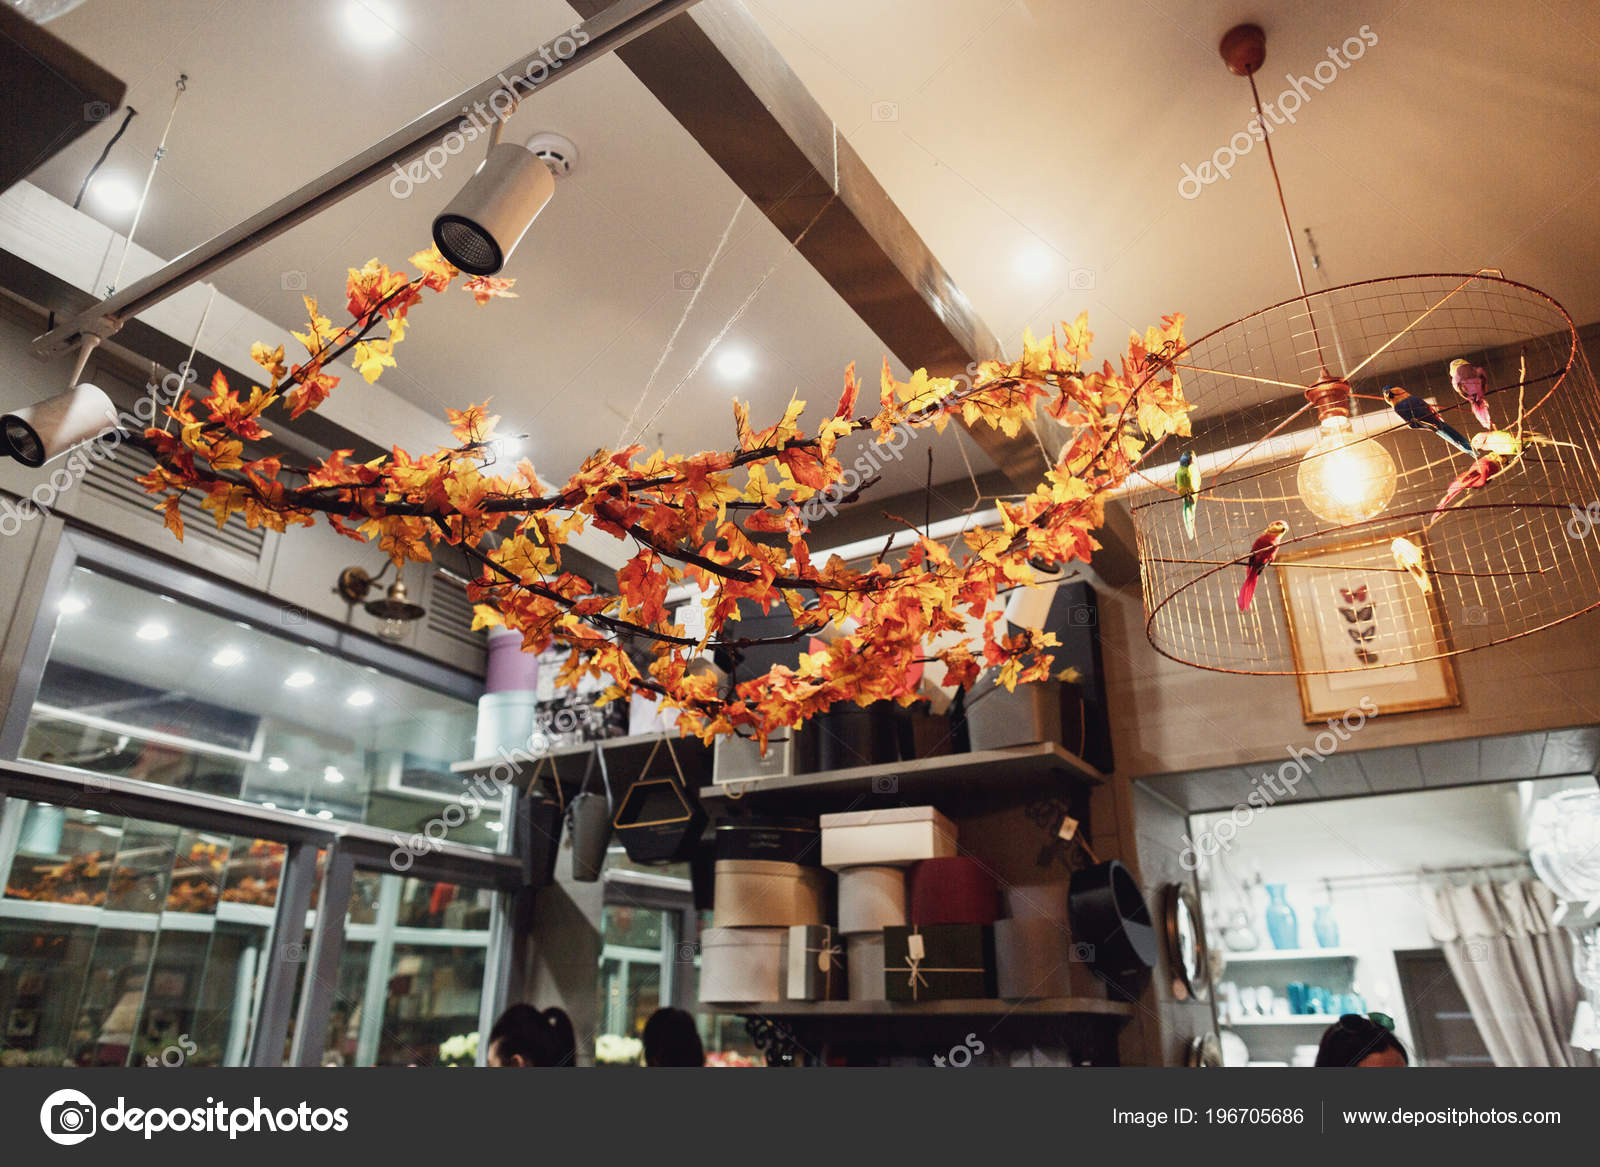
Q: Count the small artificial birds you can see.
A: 7